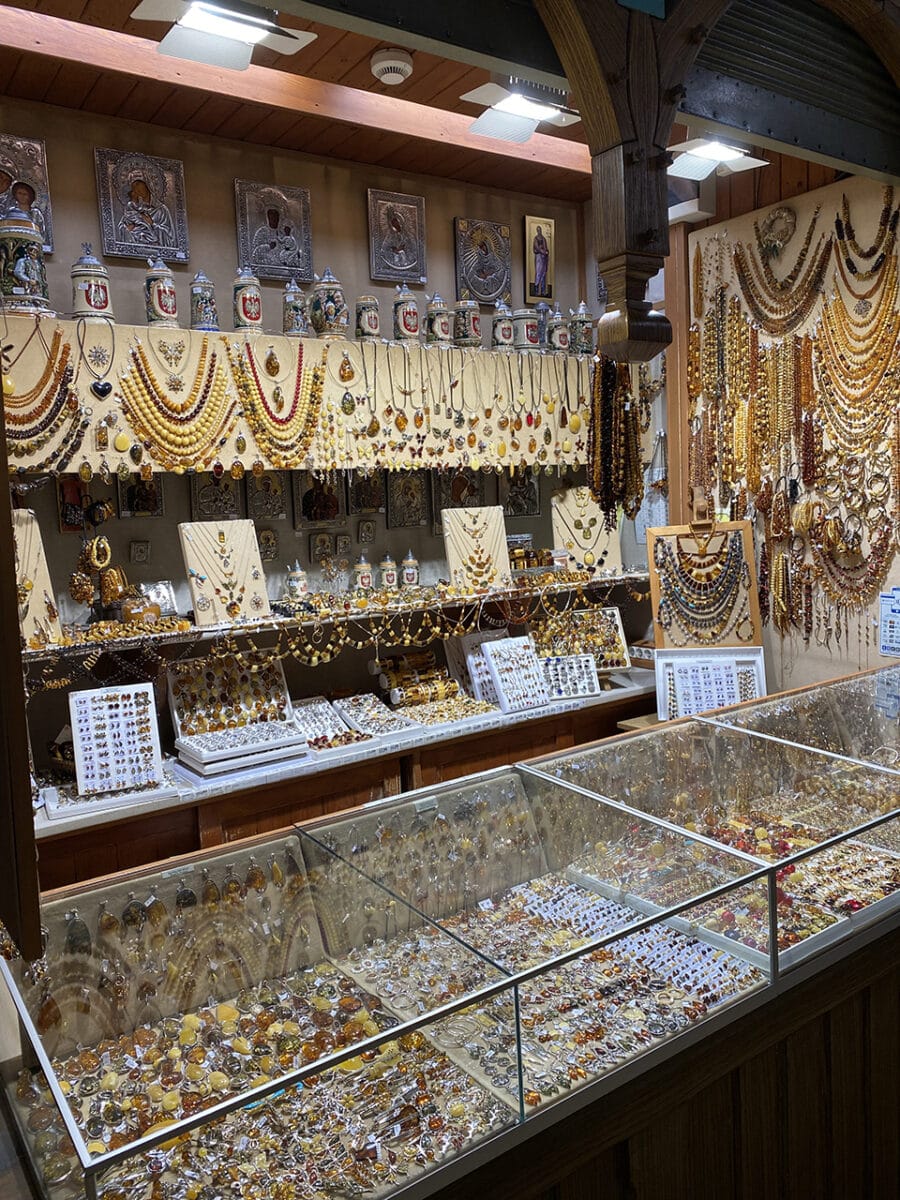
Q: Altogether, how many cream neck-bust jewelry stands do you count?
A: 4